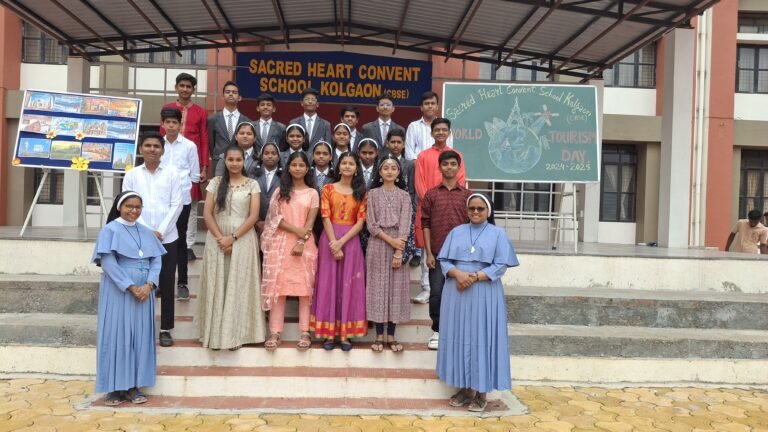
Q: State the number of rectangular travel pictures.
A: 12